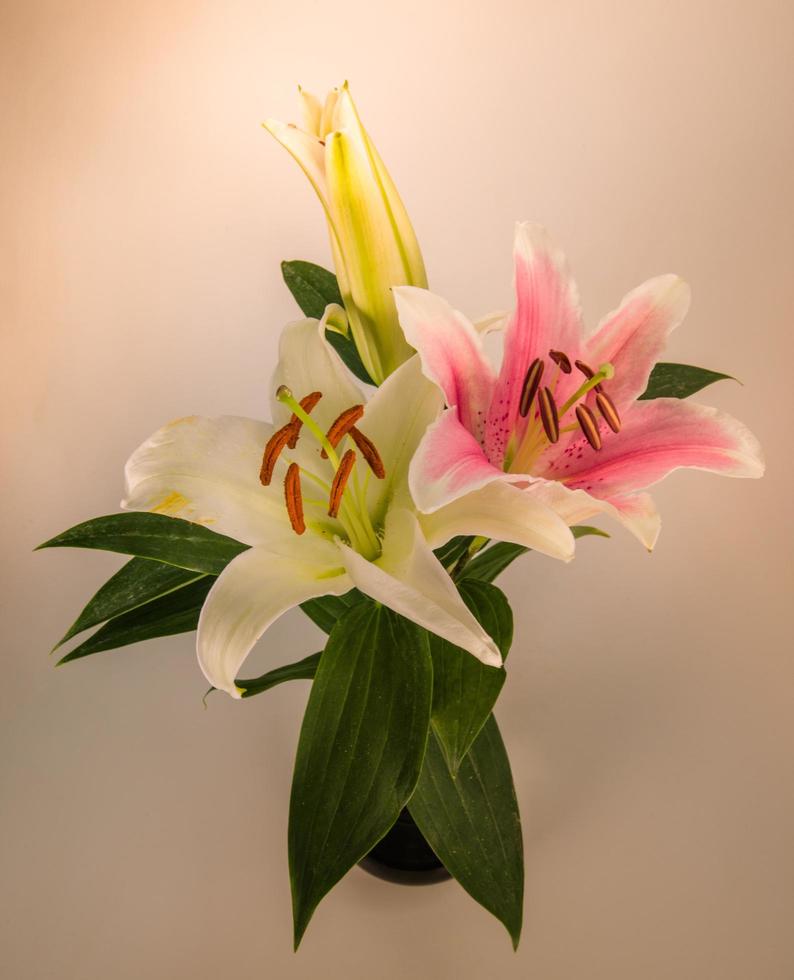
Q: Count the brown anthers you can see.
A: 12